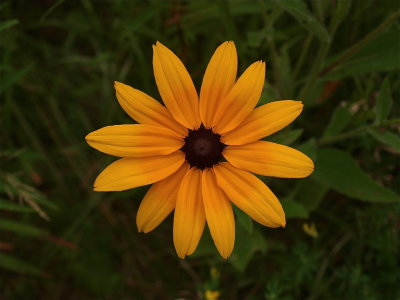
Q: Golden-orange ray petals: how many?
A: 12